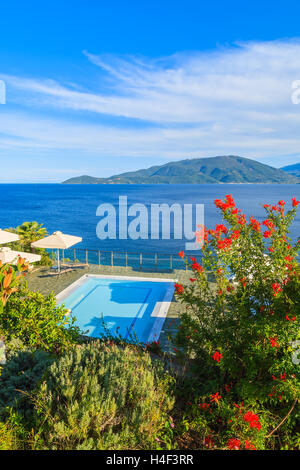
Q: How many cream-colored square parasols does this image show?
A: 3